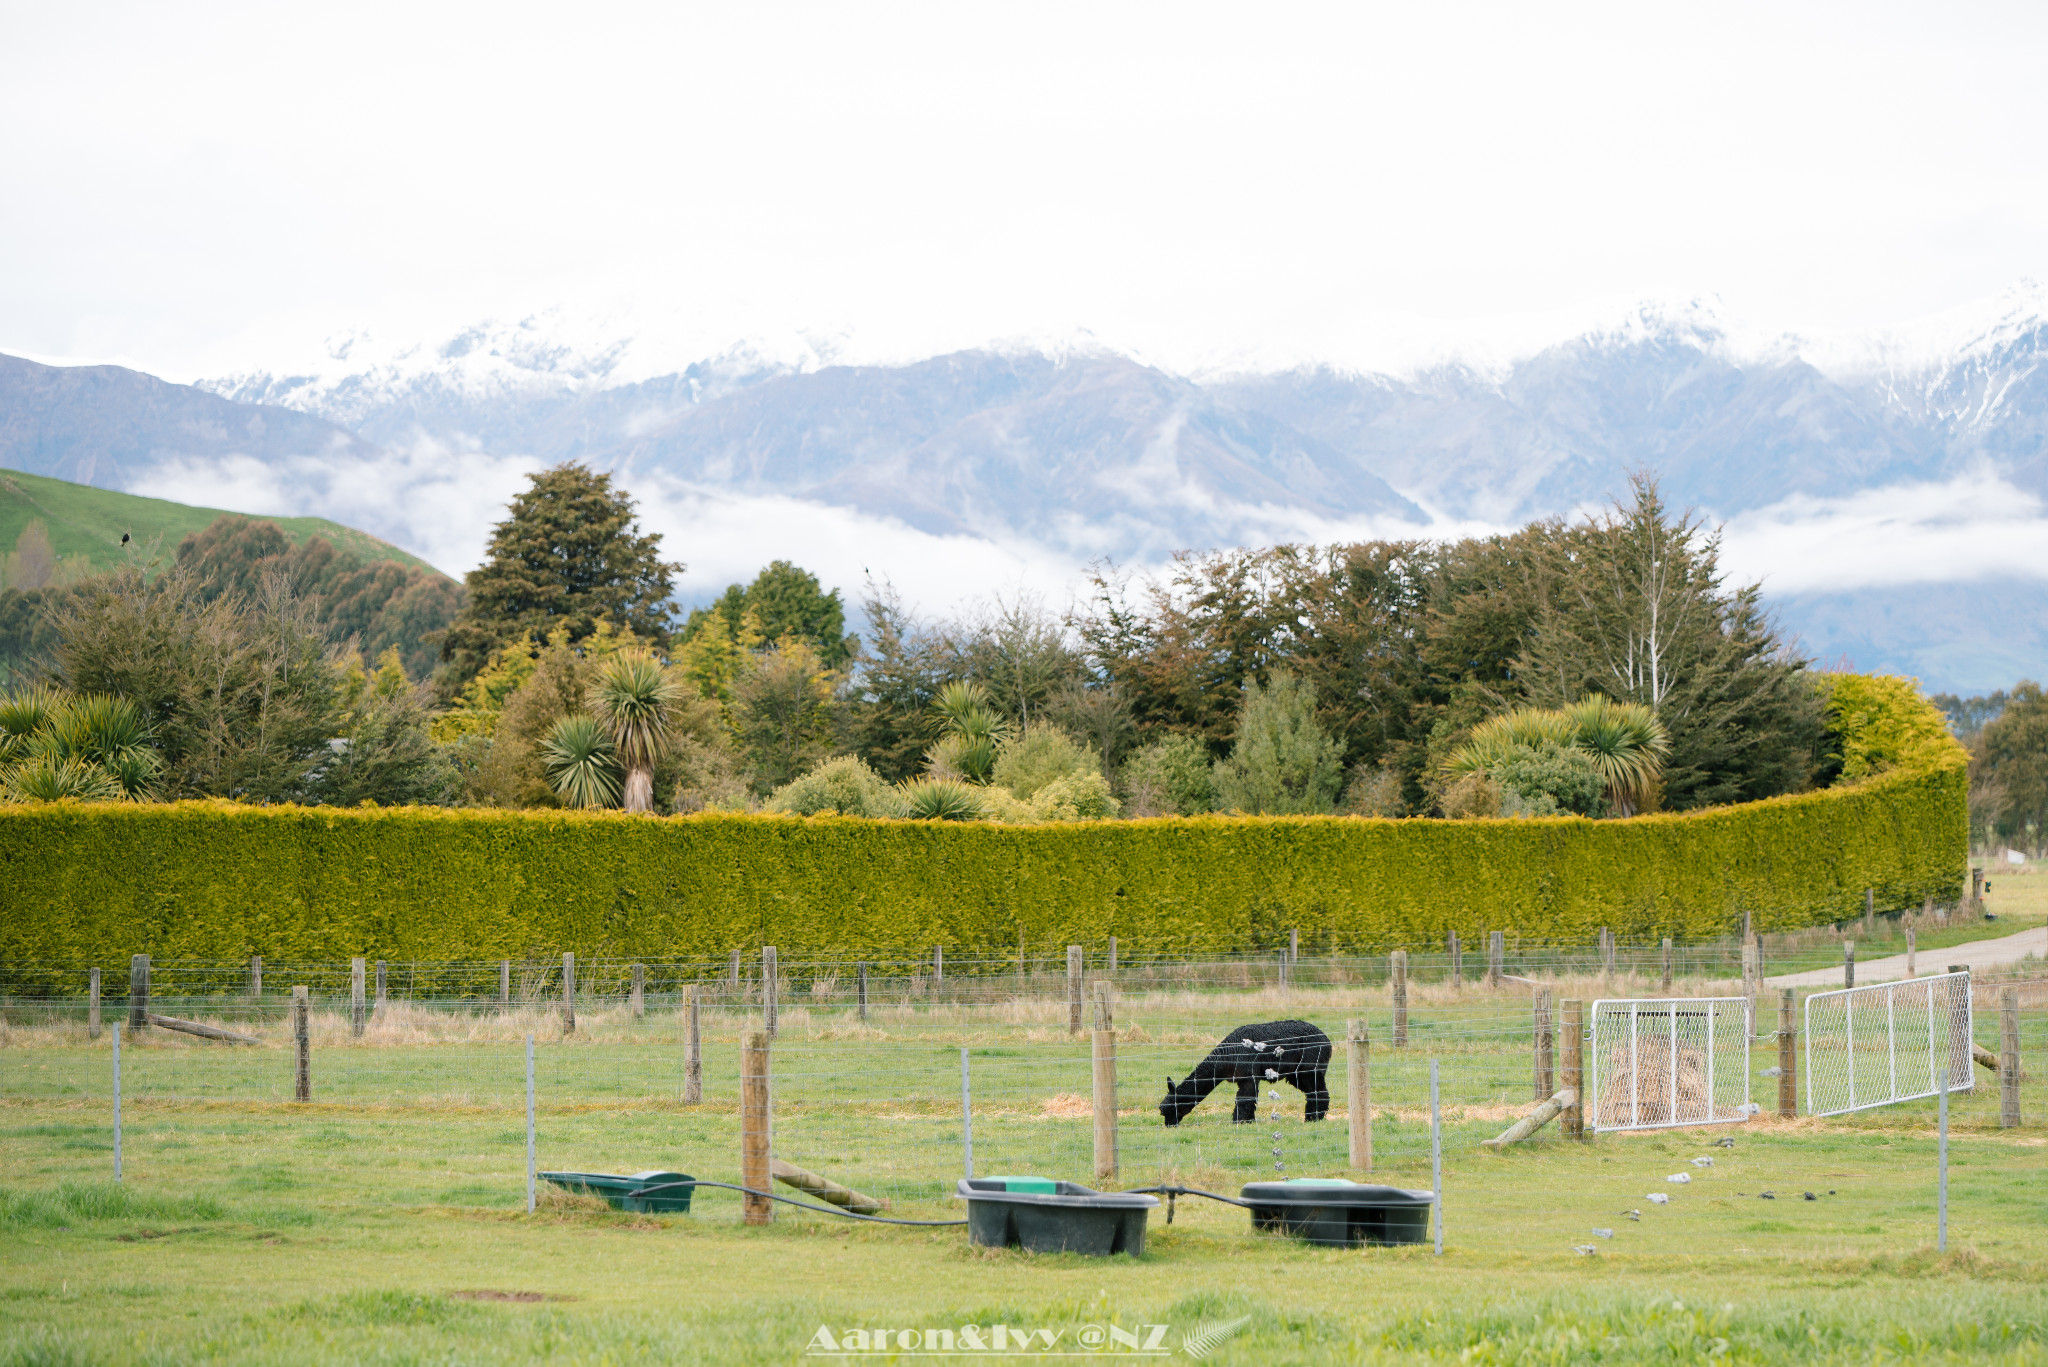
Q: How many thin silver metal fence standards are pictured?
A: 5